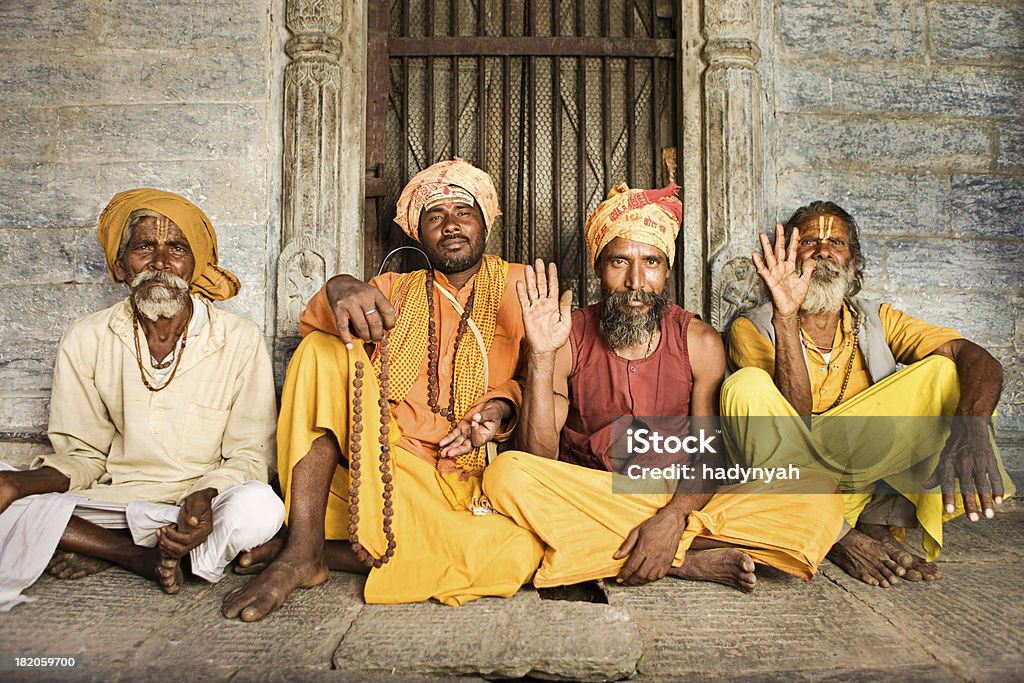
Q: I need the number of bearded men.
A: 4